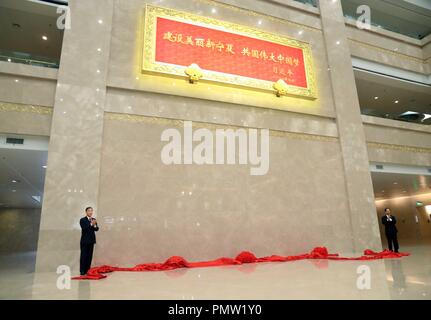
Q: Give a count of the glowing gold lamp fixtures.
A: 2